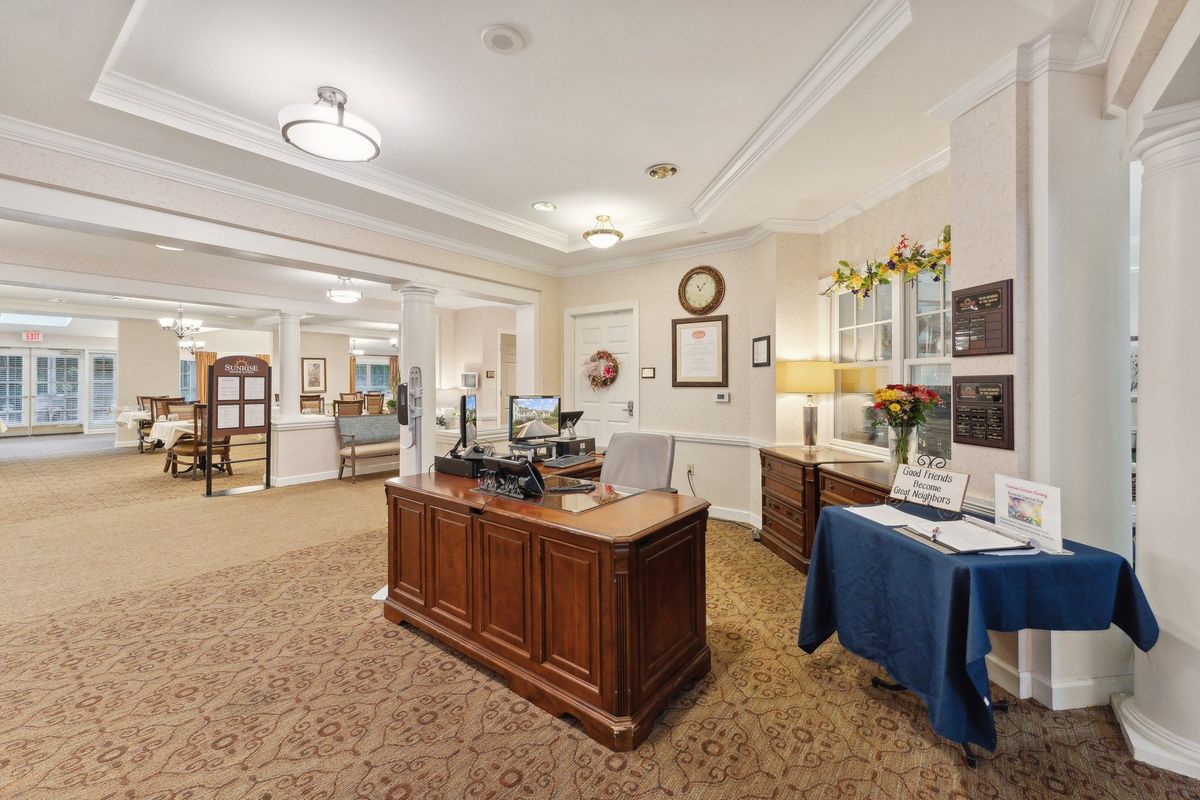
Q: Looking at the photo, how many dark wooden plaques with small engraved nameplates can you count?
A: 2